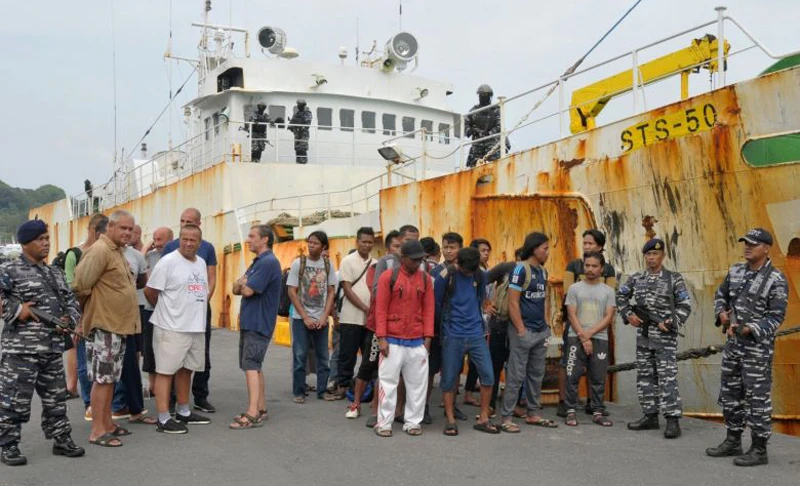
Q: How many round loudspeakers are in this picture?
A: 2